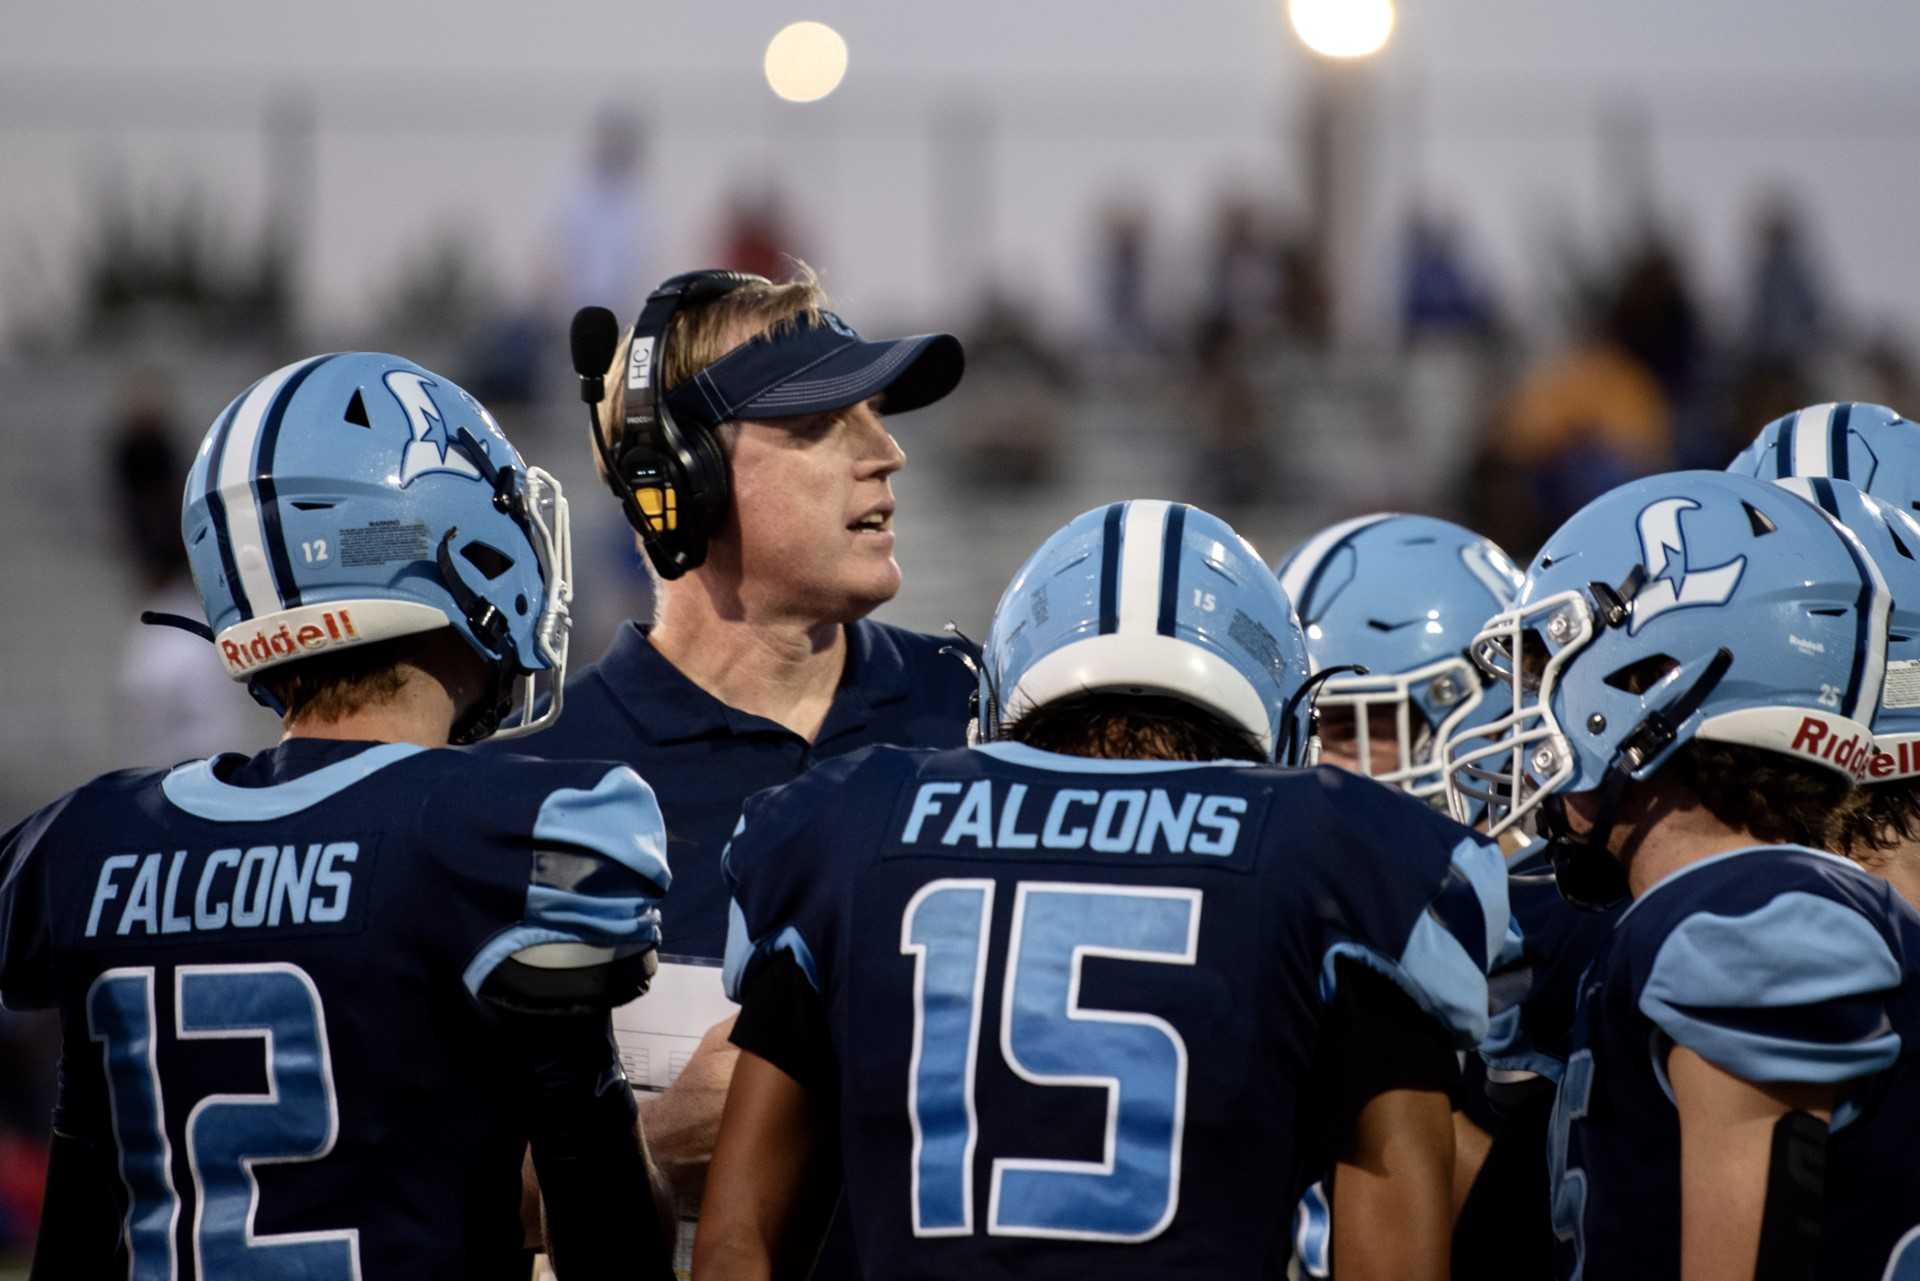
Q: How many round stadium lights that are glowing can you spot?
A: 2